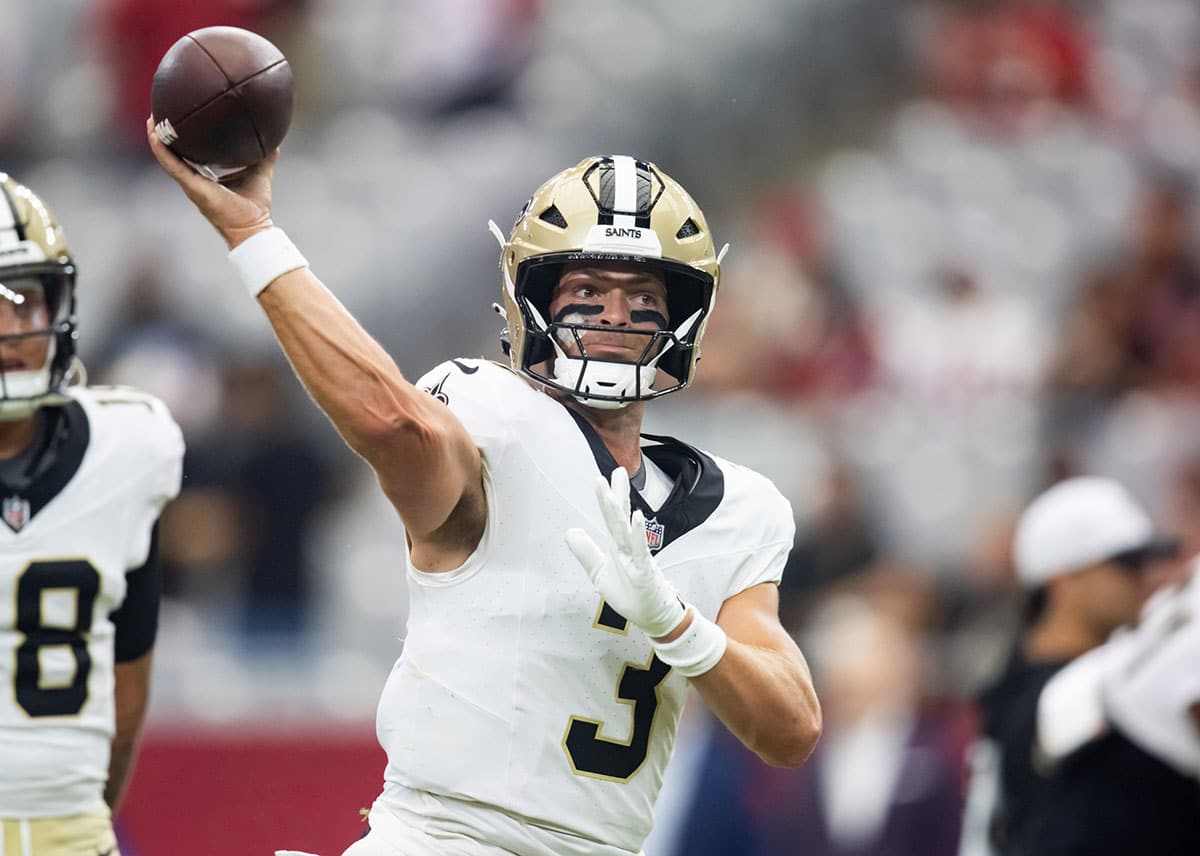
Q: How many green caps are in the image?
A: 0